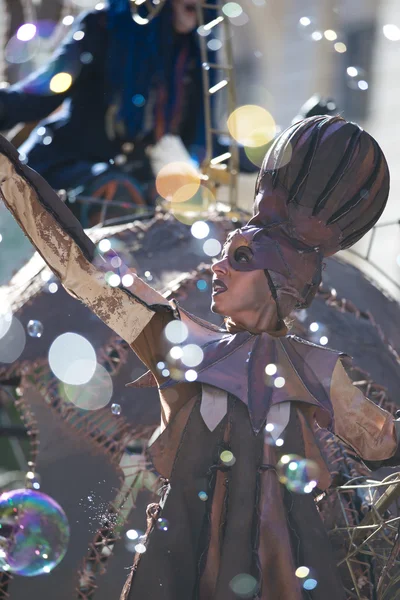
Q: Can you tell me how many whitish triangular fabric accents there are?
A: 2